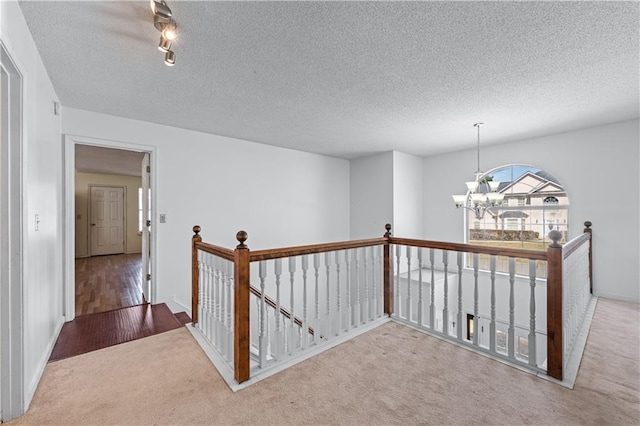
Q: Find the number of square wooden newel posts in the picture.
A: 5